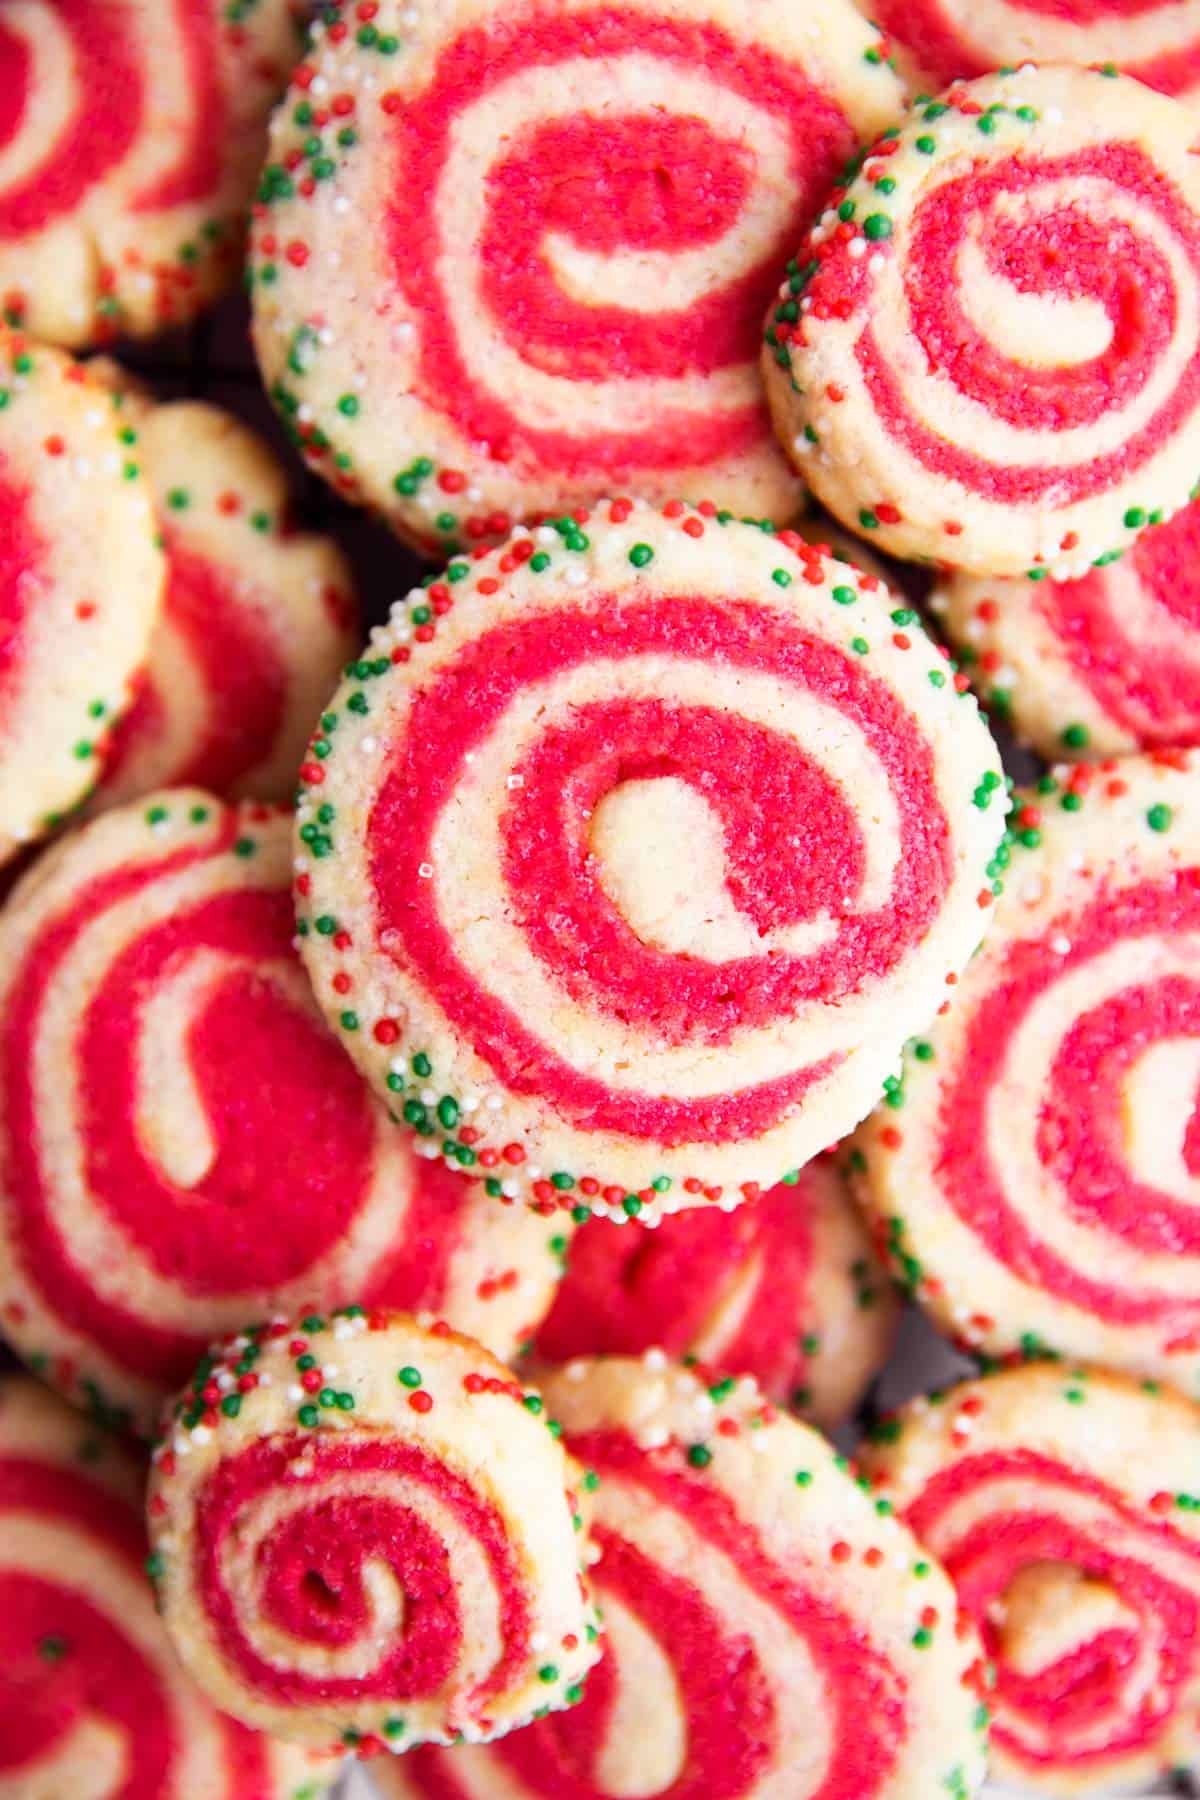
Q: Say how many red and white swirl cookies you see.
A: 15